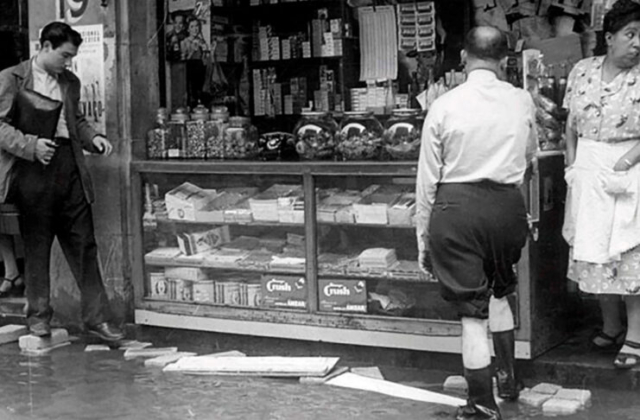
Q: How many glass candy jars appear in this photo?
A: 8